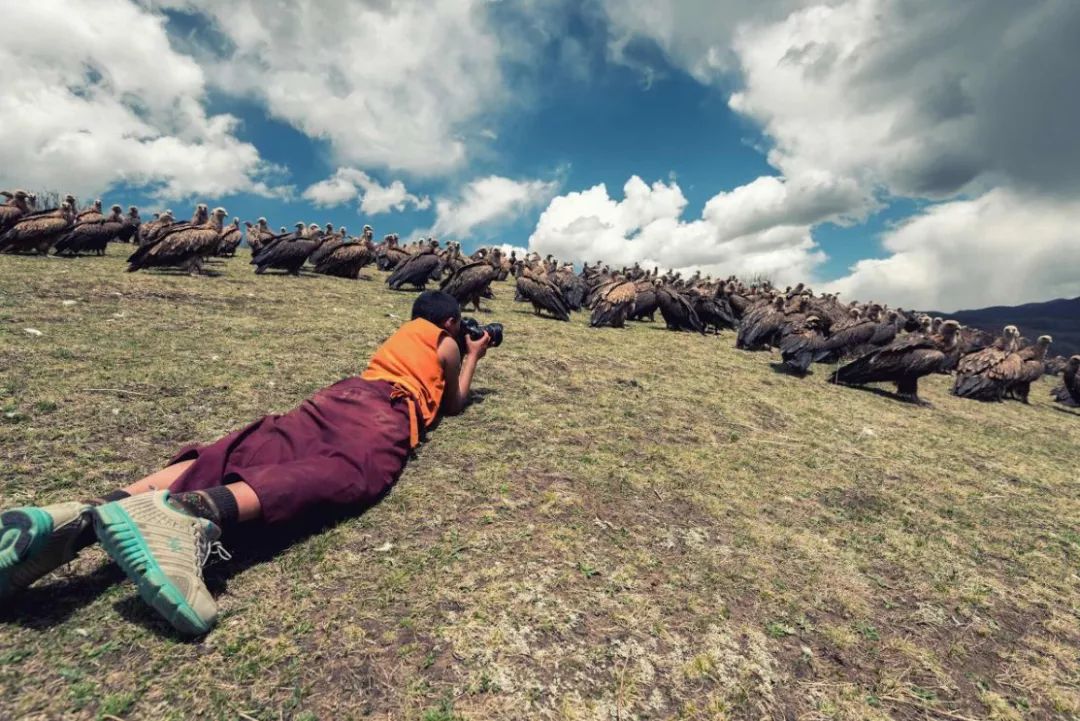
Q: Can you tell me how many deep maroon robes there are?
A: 1